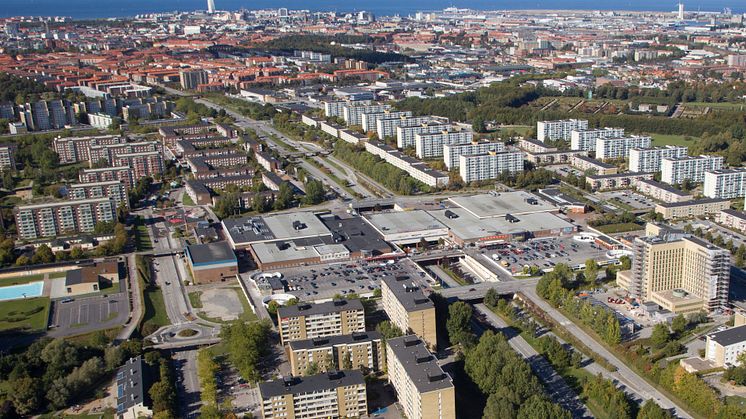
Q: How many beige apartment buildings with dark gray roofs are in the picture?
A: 5